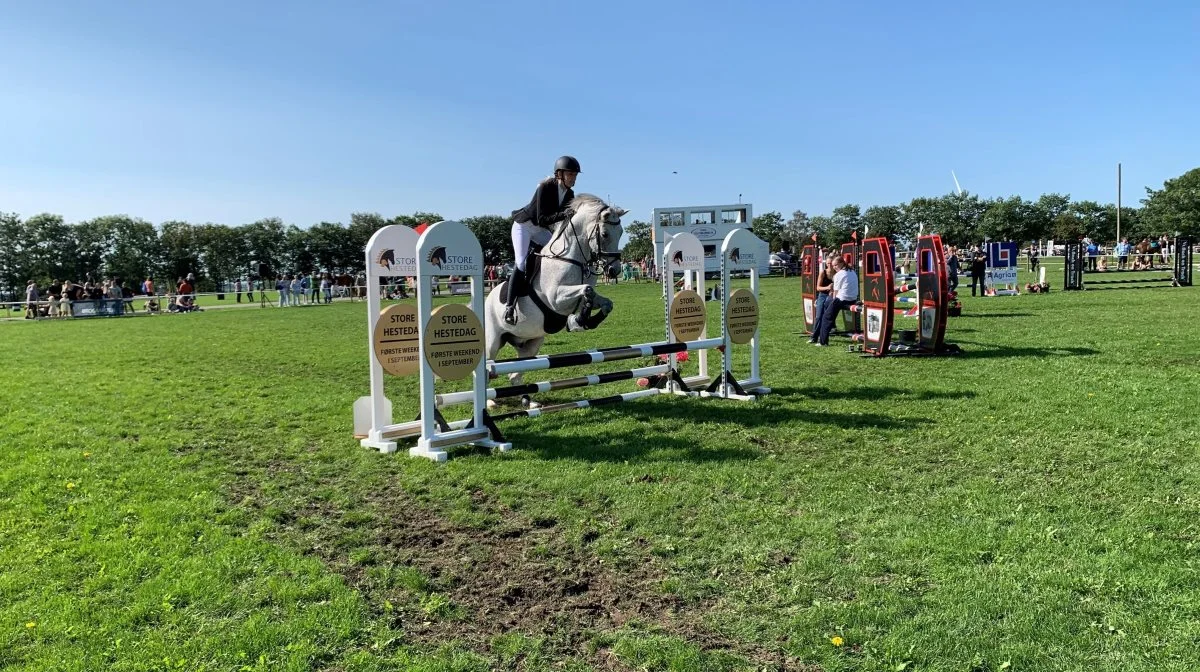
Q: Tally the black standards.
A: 2